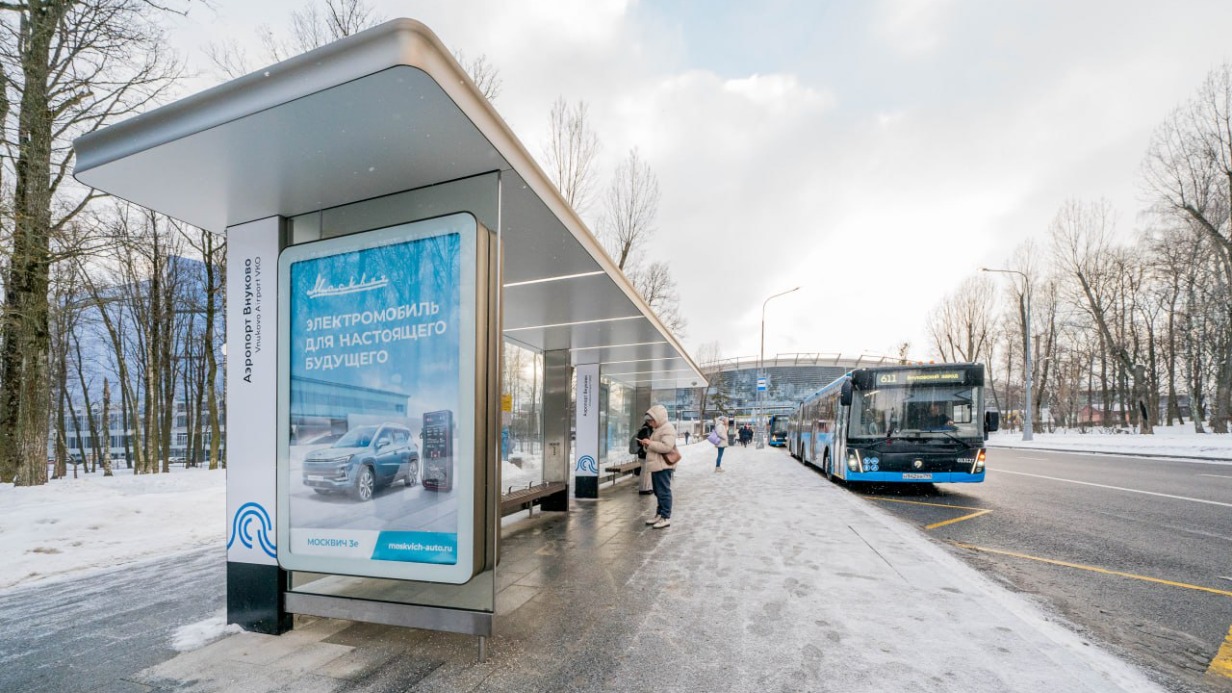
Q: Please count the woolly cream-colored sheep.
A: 0